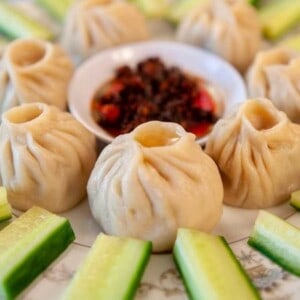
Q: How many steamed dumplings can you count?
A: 7